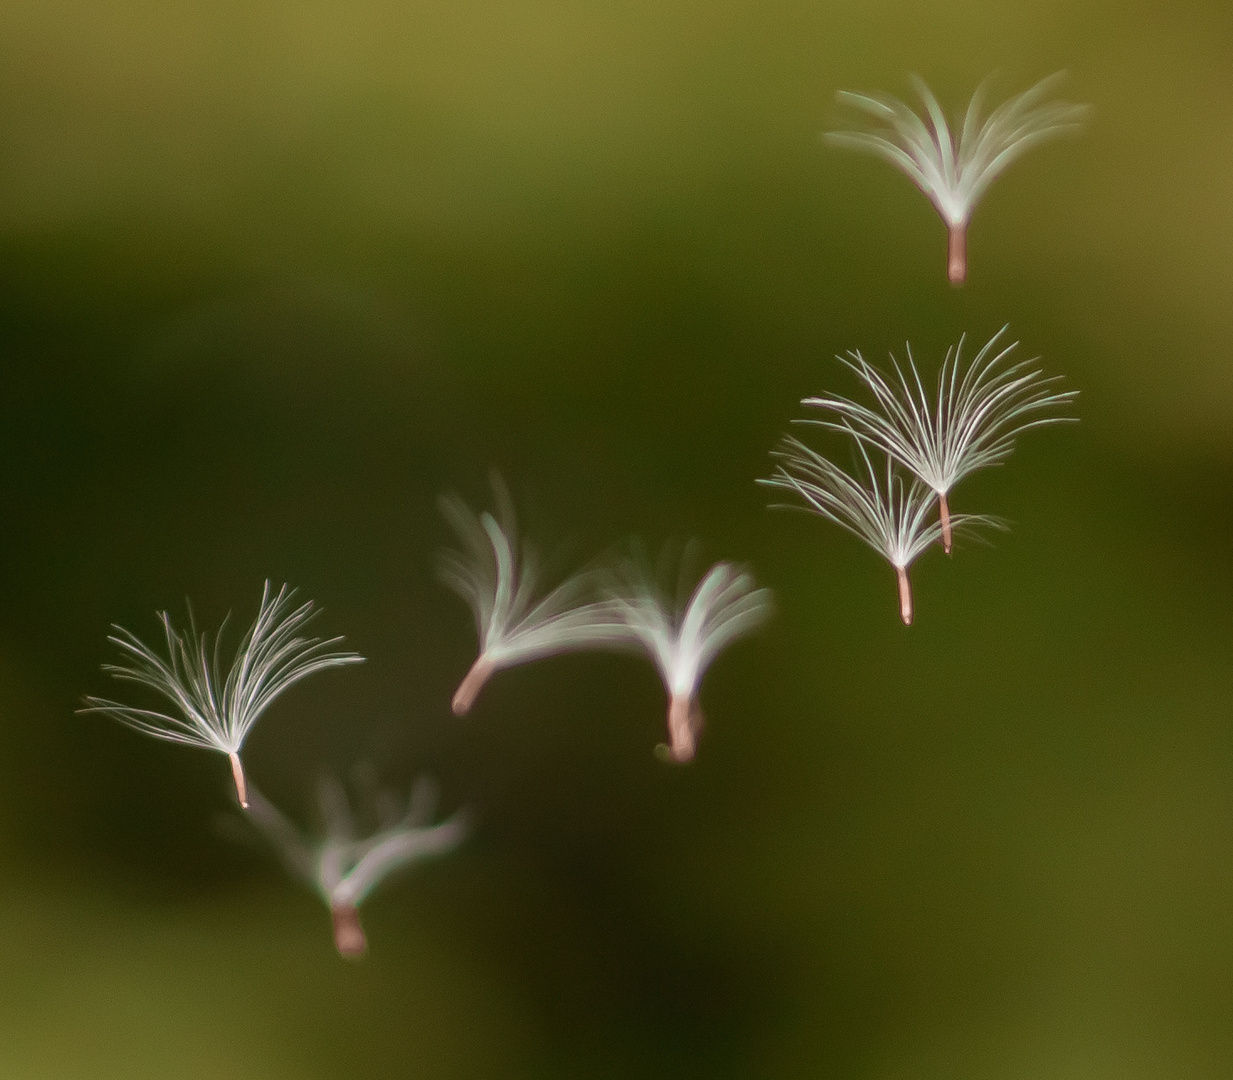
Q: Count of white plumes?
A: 7